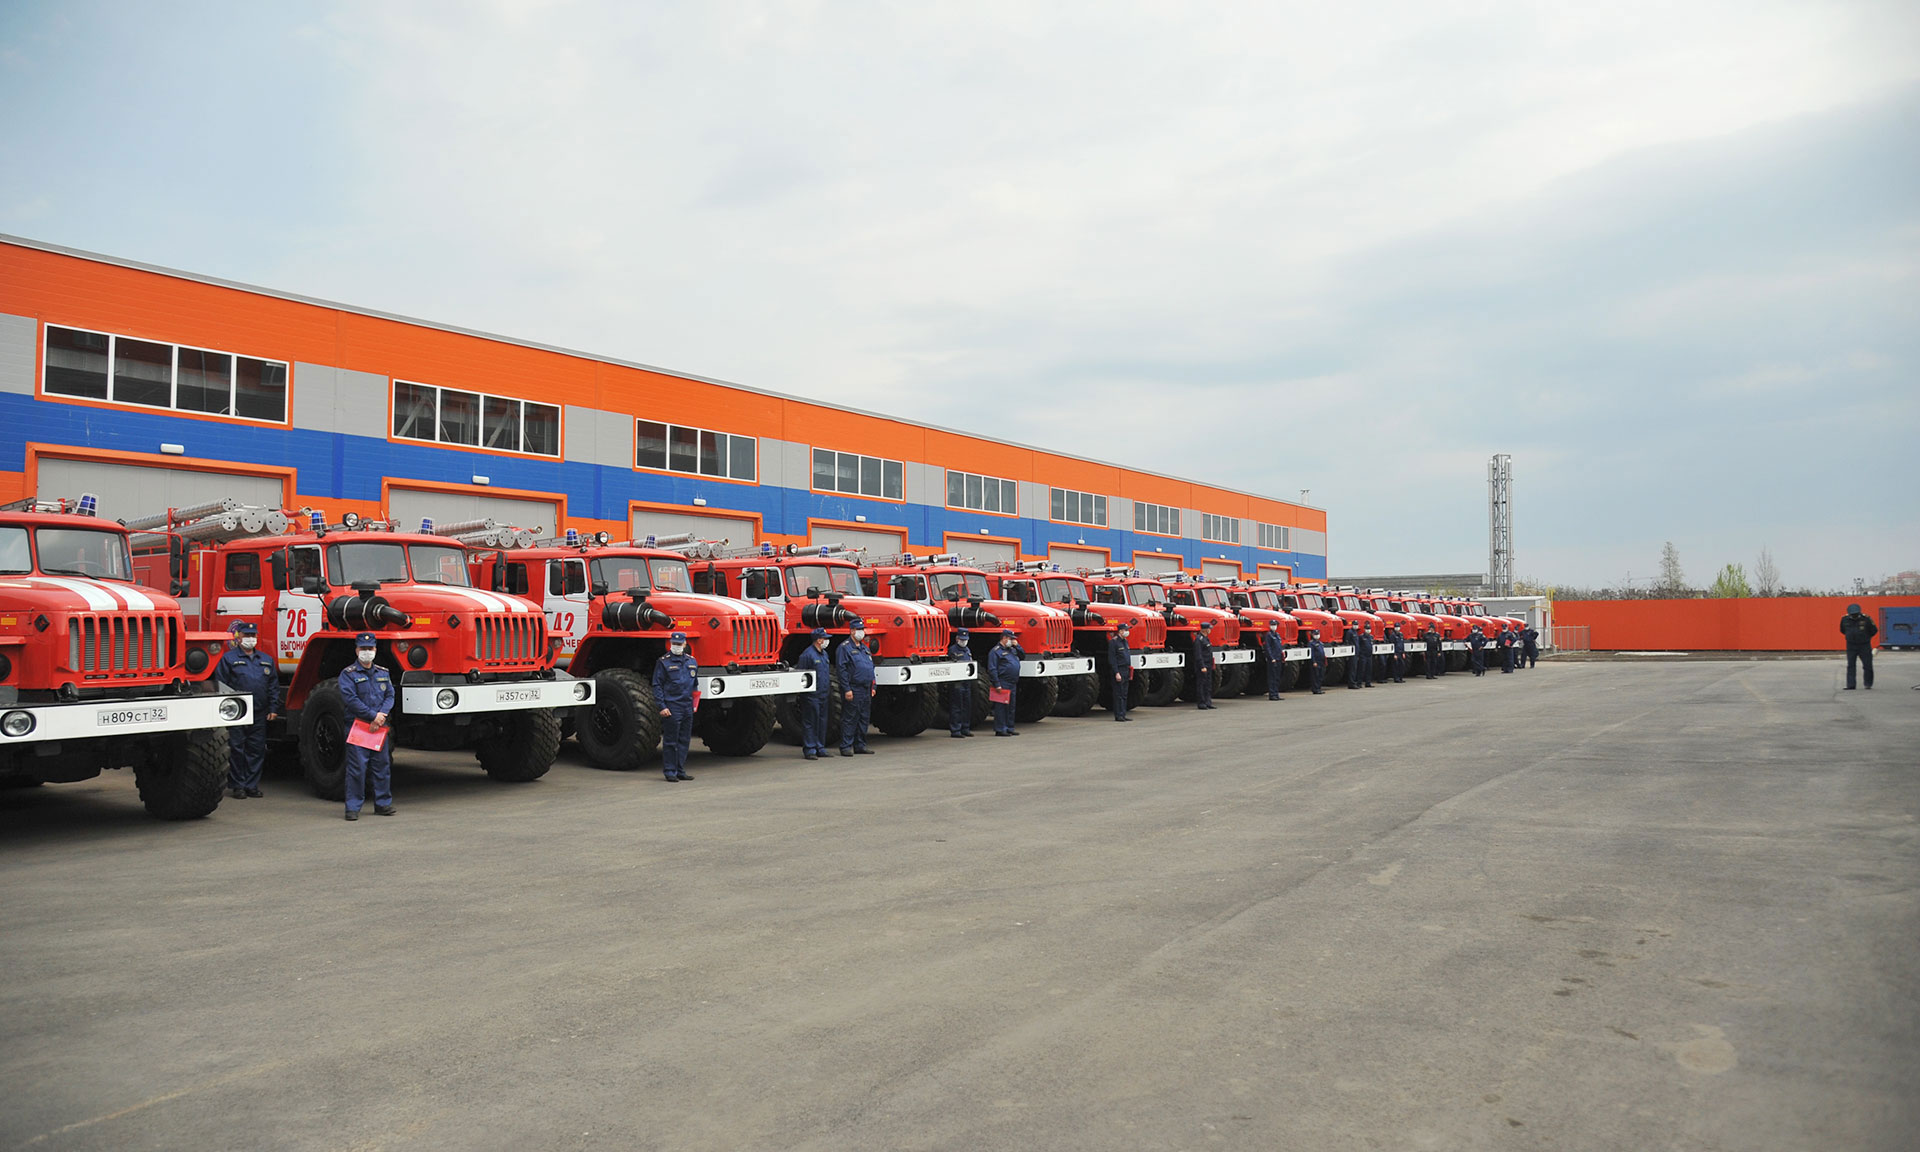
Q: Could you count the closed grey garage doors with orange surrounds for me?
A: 9